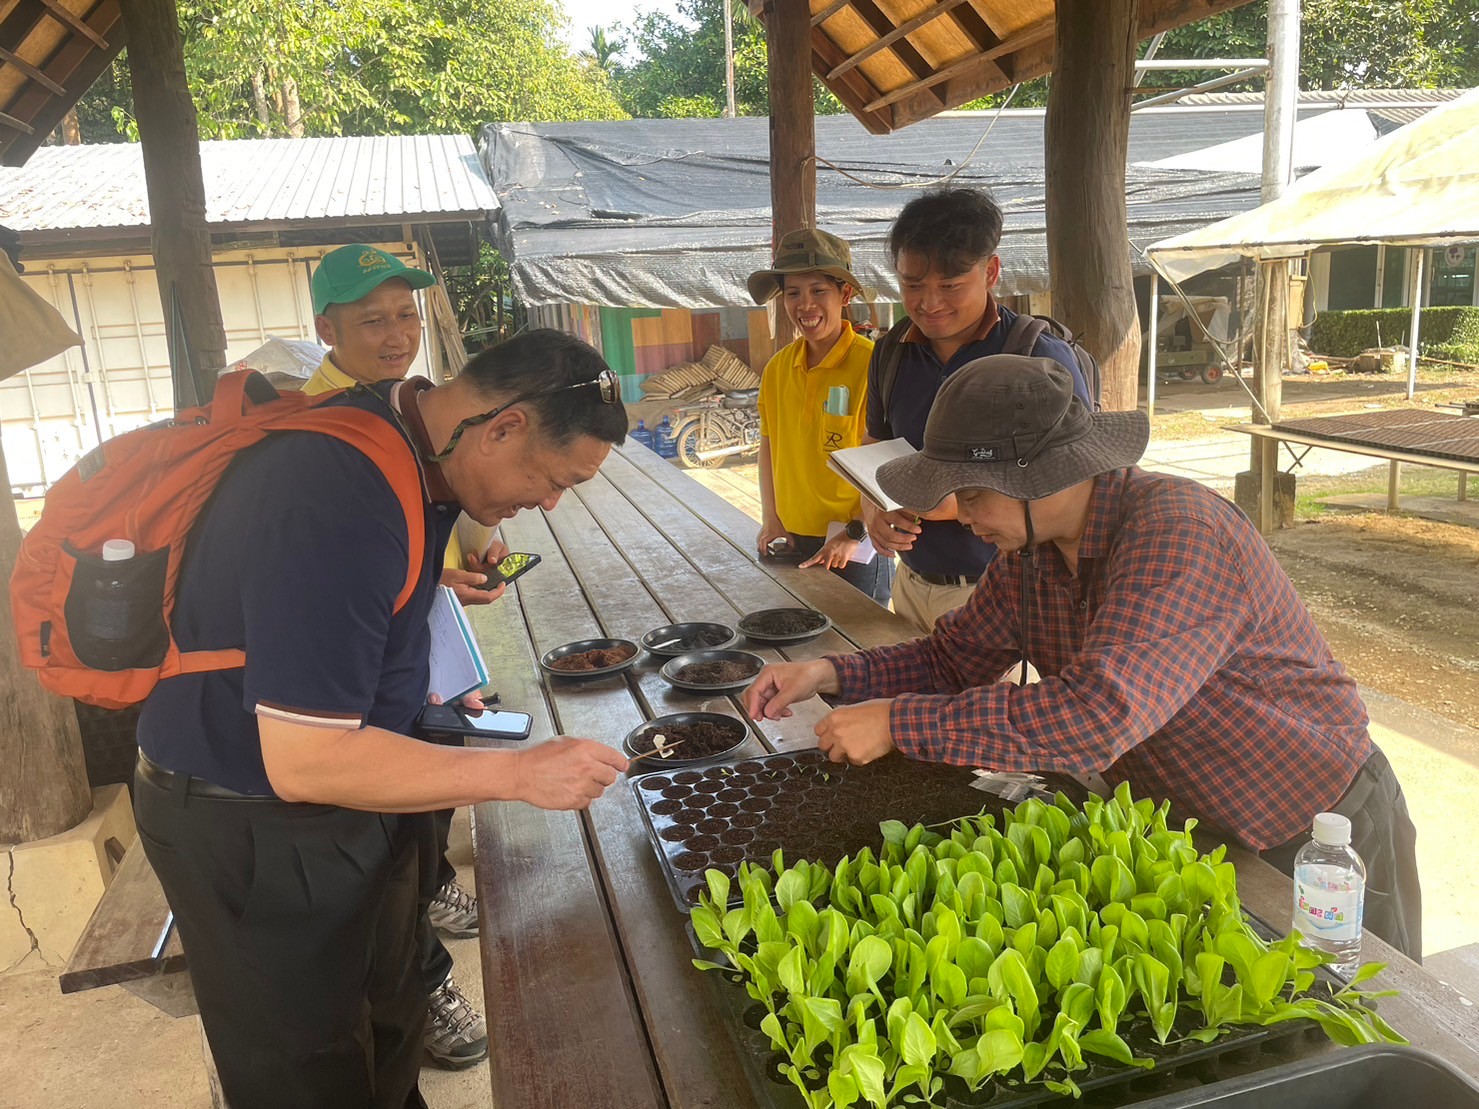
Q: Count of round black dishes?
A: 5